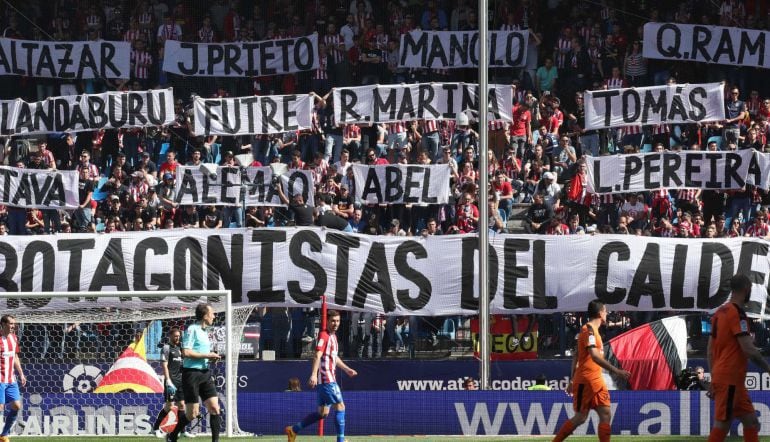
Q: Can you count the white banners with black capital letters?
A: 13